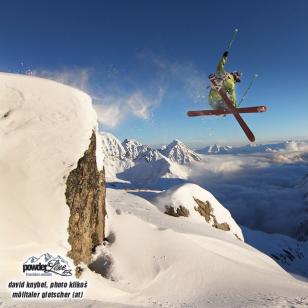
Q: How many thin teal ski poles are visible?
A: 2